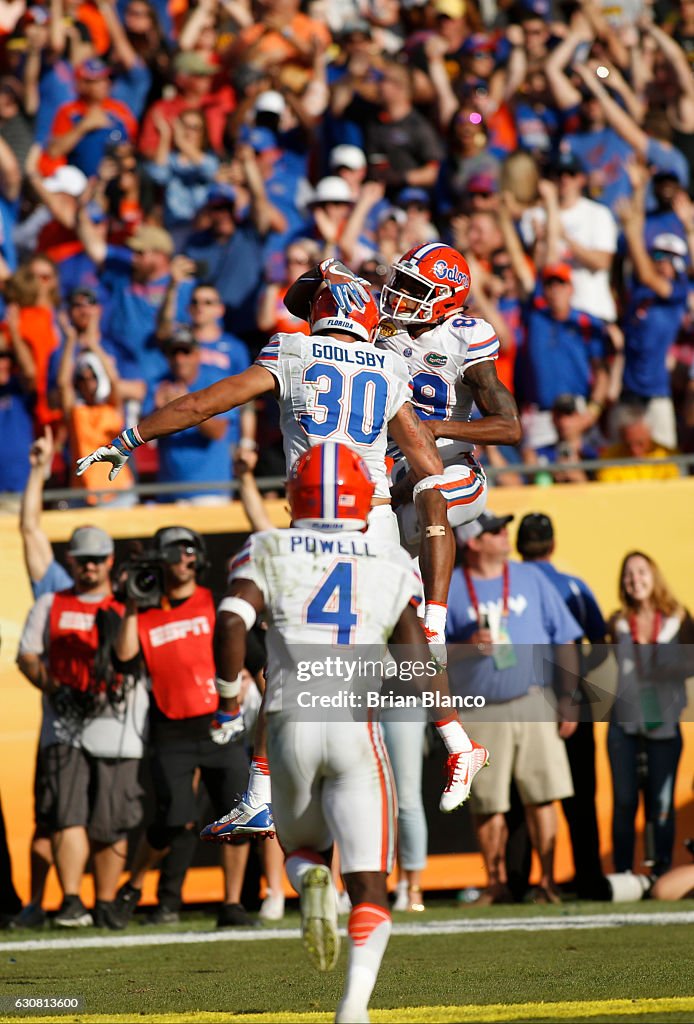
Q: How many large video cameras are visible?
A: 1